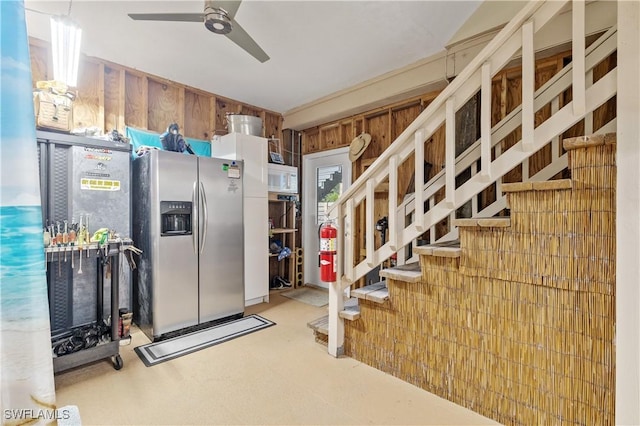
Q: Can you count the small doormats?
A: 1